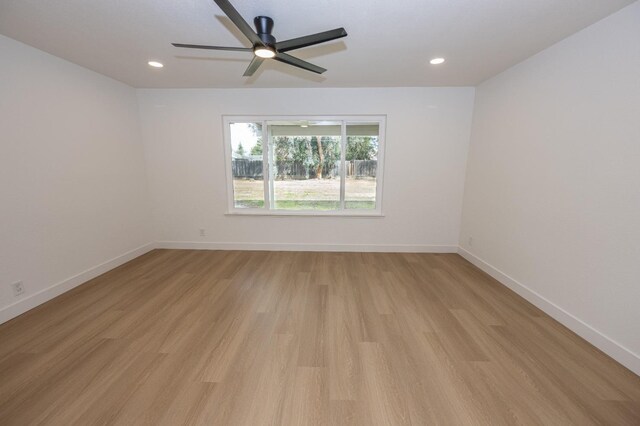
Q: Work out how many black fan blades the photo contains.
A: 5